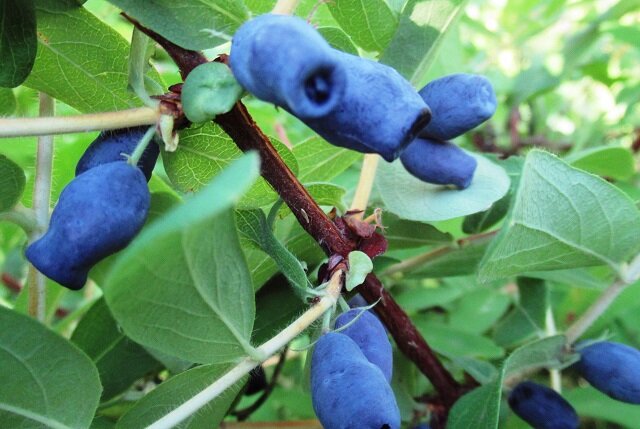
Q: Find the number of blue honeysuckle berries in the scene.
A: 10